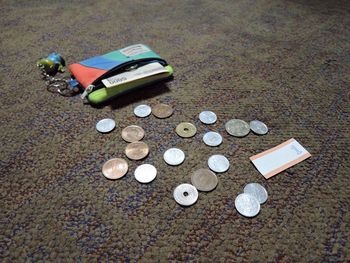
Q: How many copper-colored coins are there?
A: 5